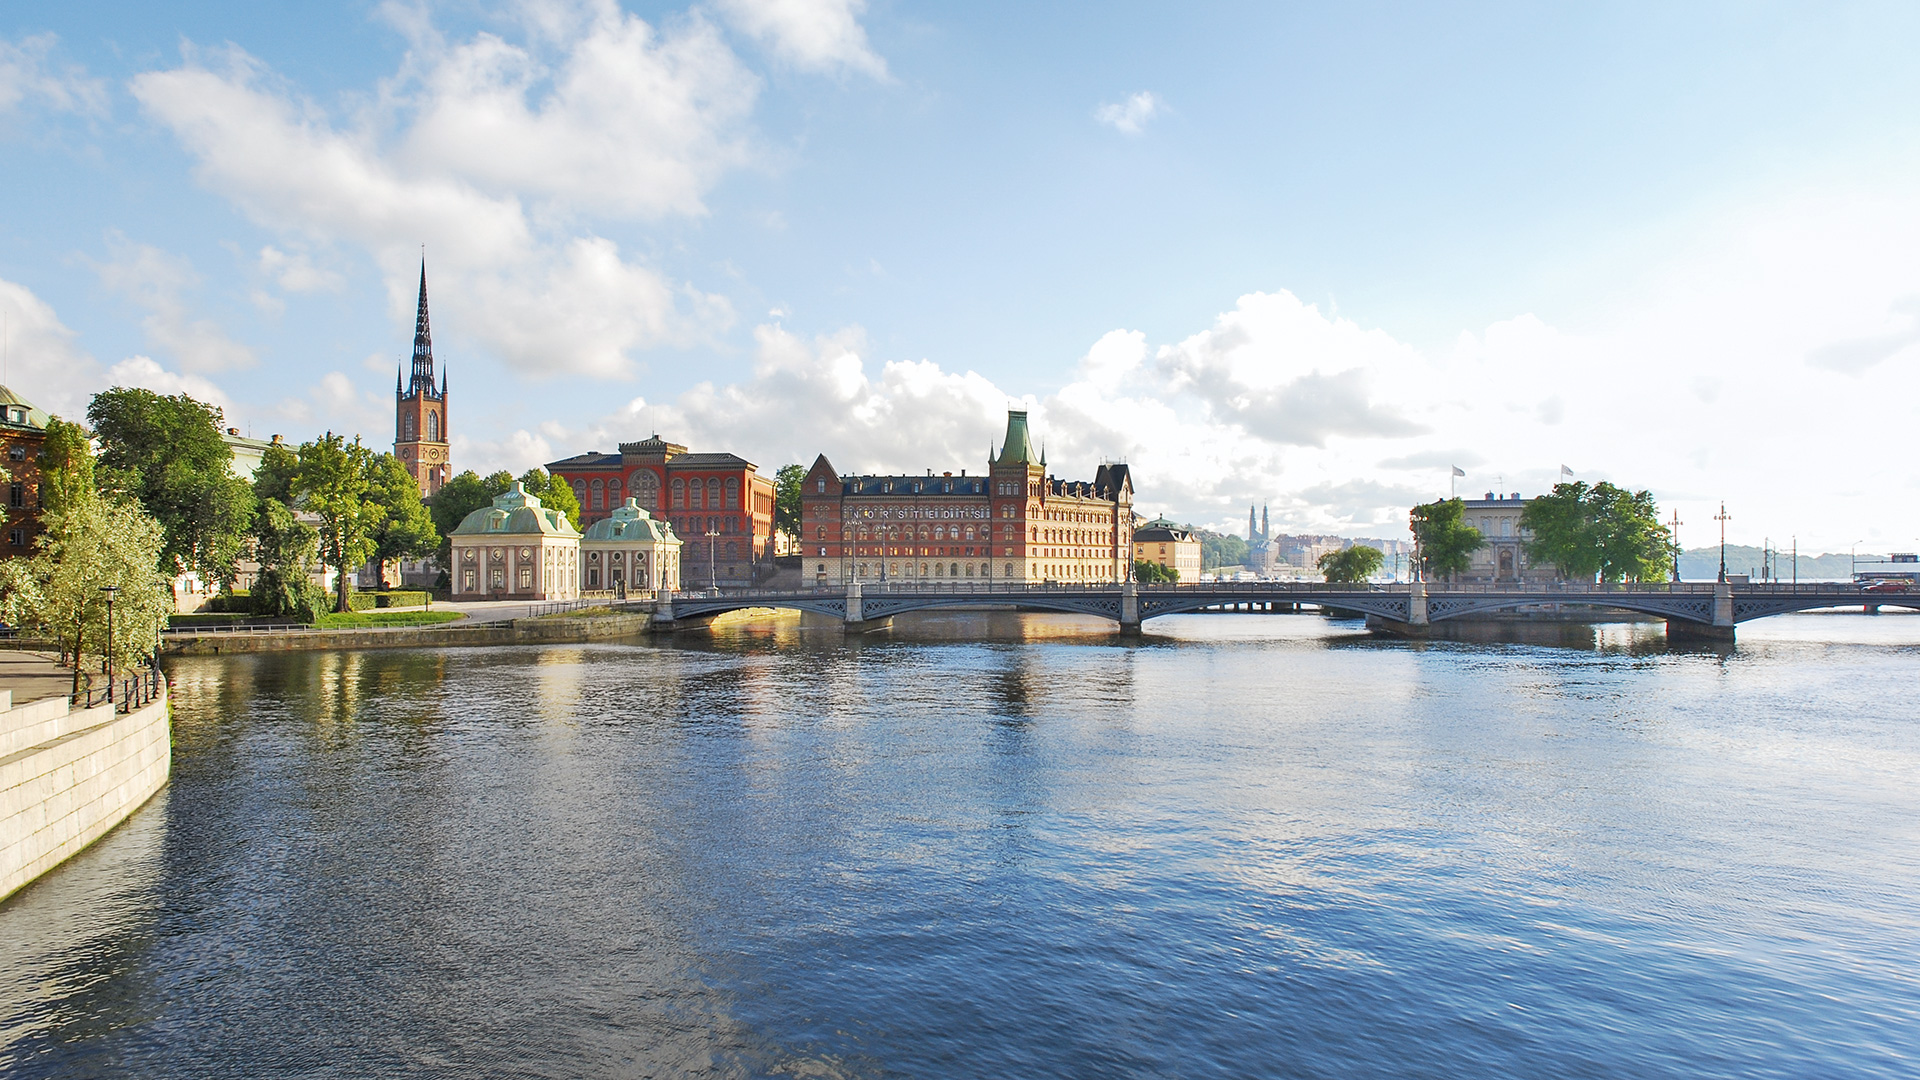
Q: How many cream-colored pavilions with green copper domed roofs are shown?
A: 2